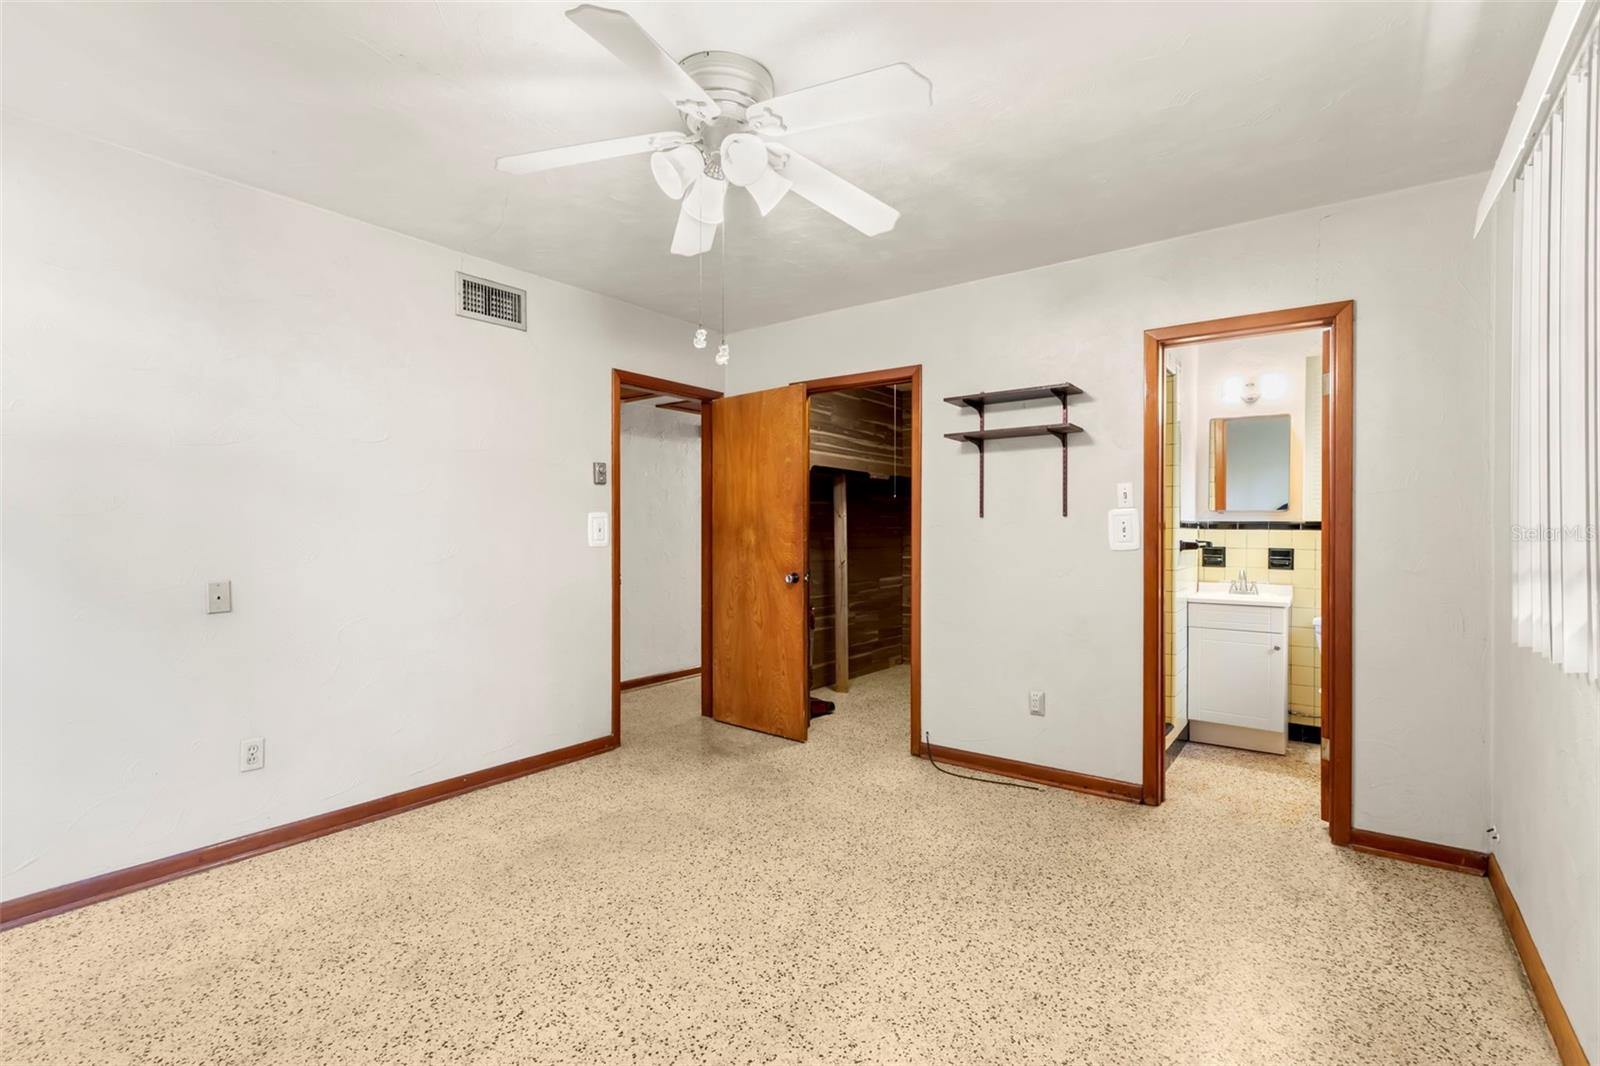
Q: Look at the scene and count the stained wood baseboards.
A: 5